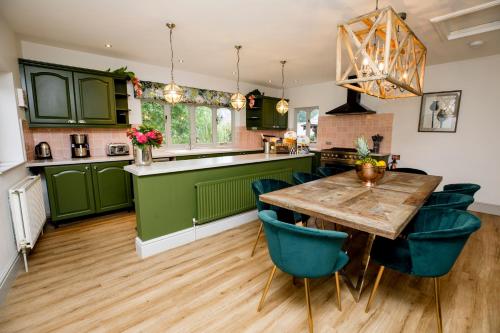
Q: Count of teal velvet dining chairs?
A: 8